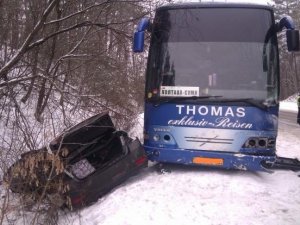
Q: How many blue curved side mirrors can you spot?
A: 2